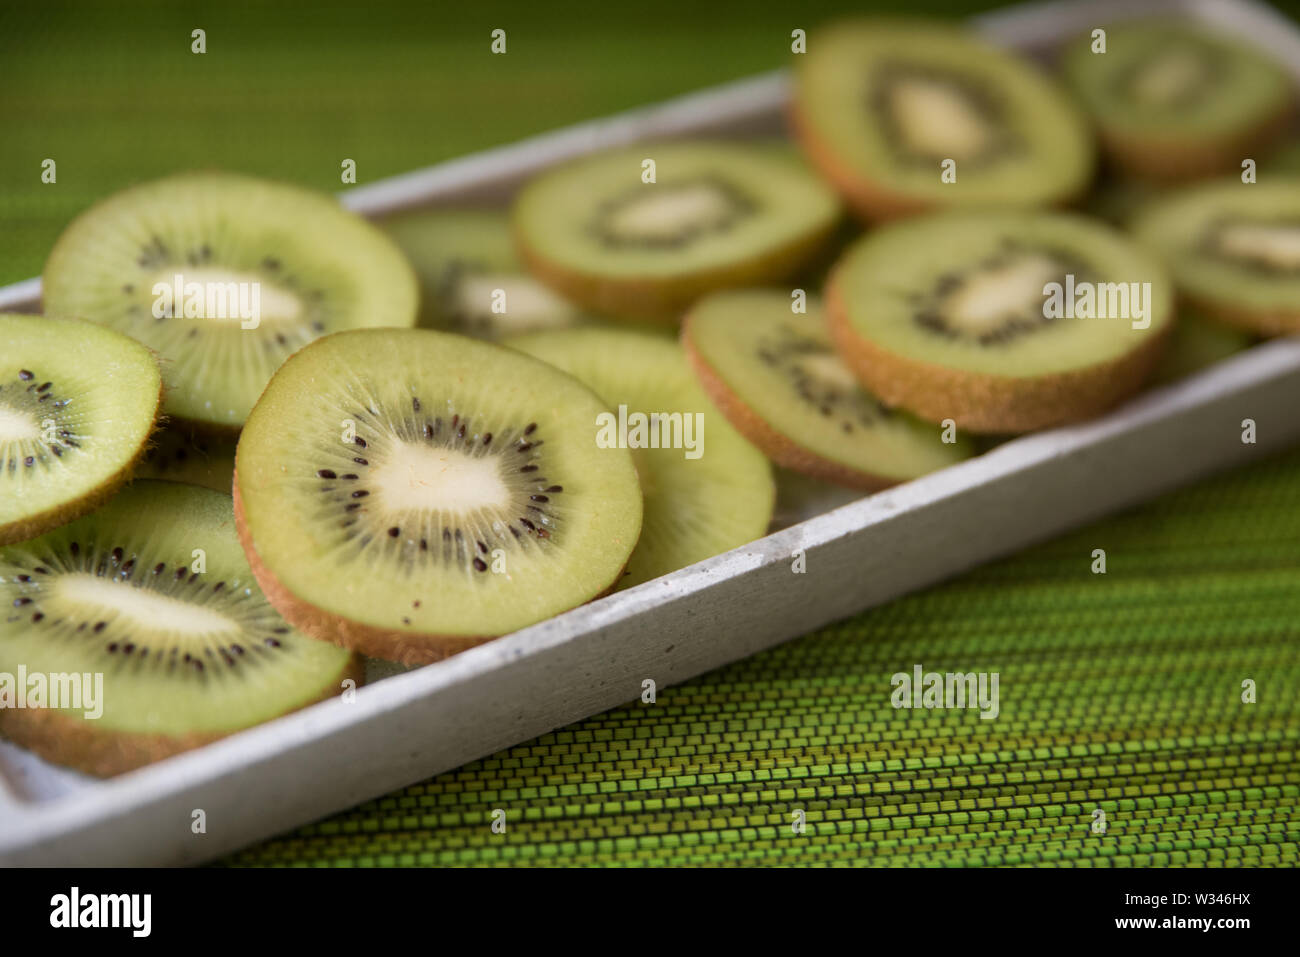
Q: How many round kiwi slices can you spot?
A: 12